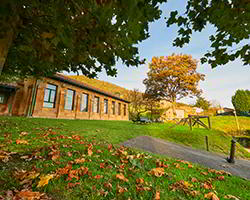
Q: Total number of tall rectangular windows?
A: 8